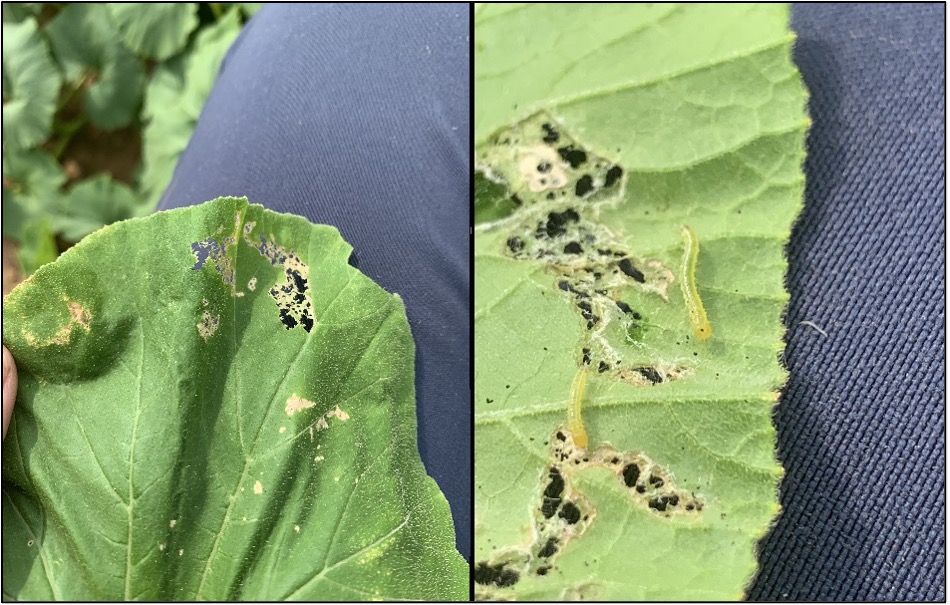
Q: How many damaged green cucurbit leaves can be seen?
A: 2